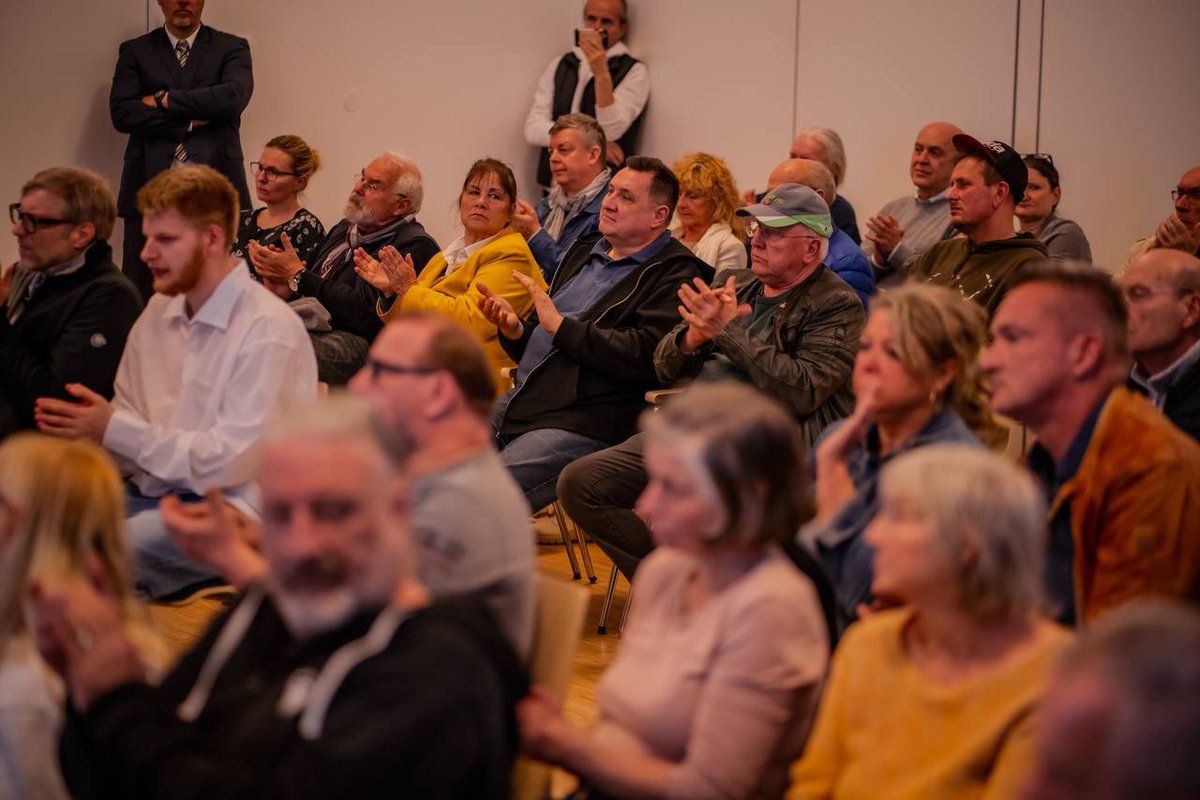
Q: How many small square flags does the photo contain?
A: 0